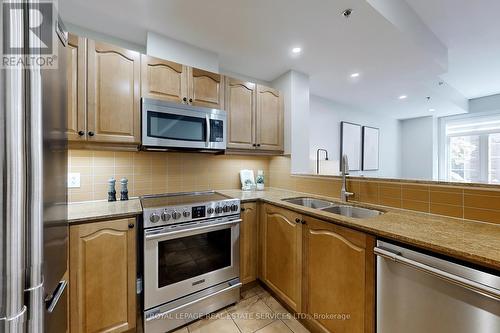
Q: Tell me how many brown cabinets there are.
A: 10